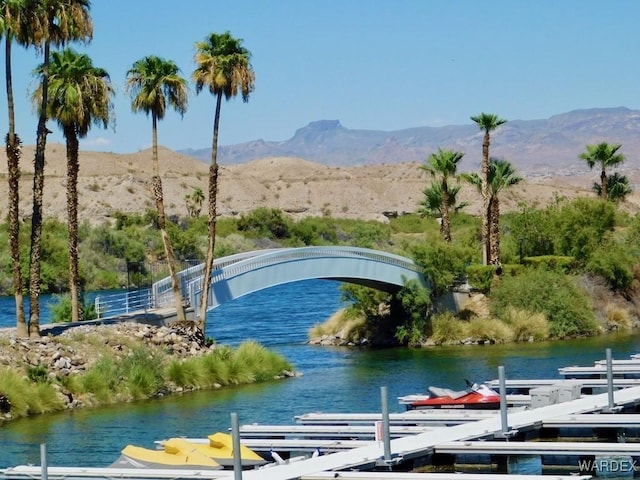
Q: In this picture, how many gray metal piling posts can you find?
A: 5